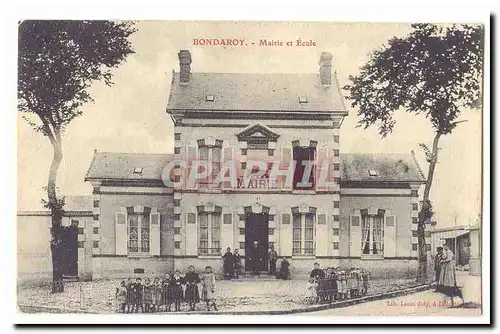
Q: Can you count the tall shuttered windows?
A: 6